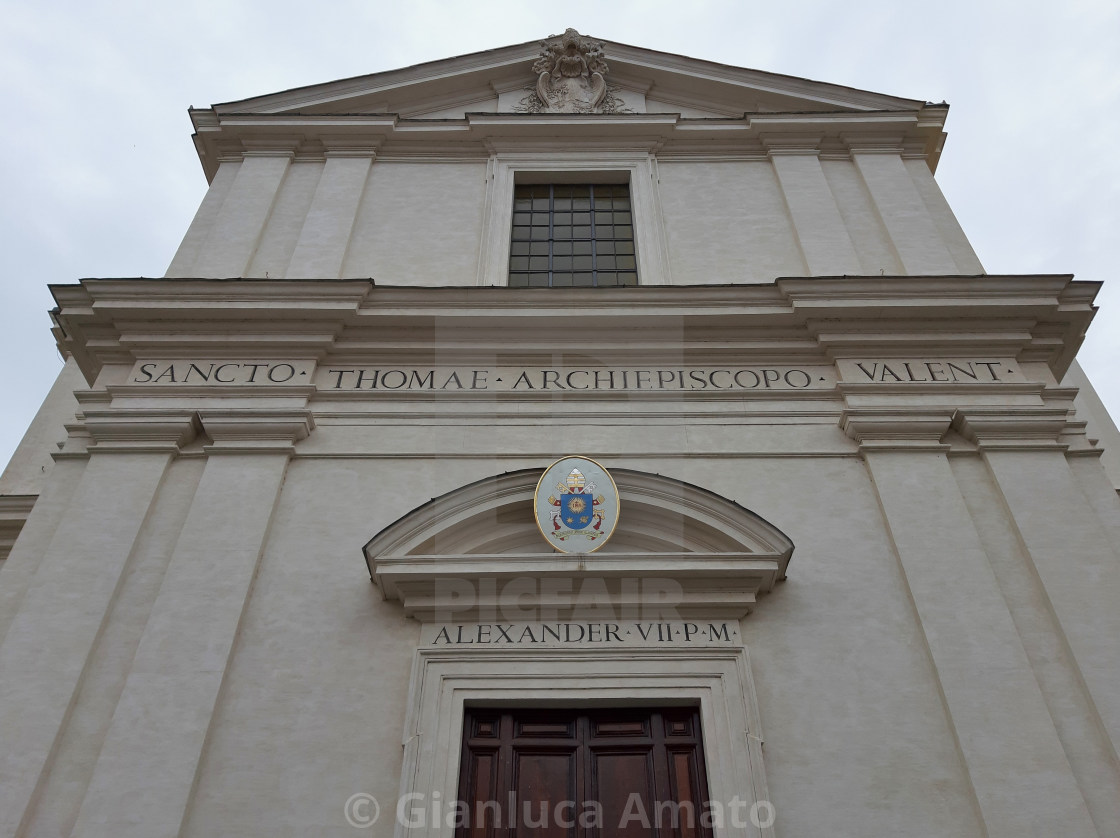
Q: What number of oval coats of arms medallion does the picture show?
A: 1